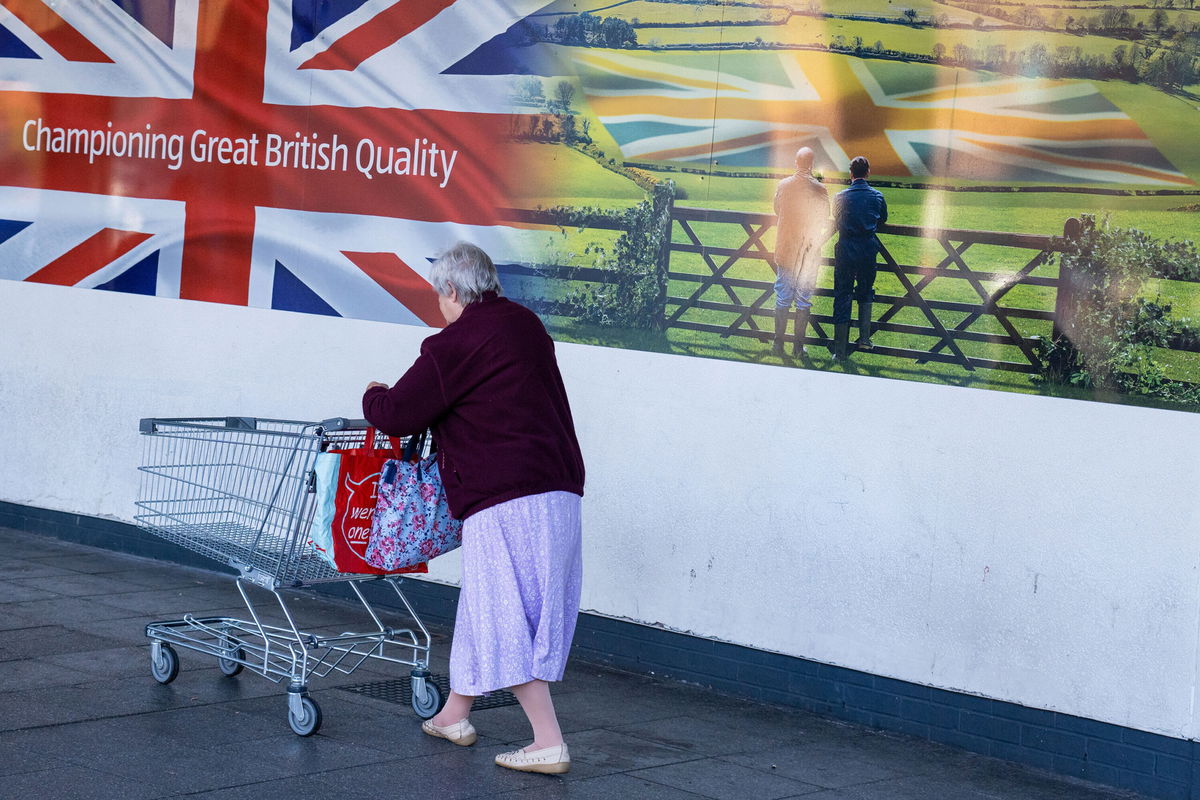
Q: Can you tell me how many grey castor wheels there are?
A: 4